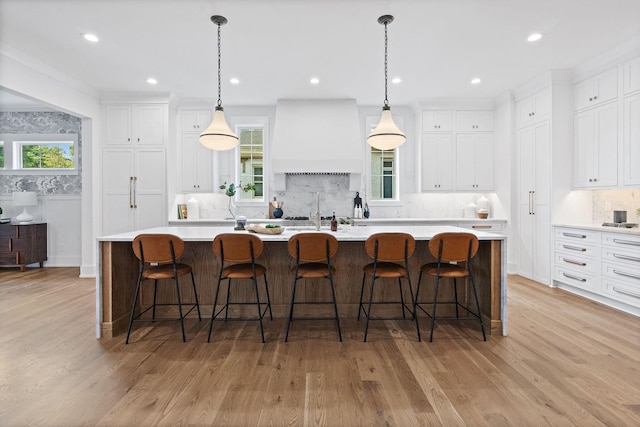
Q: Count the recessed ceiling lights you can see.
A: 7